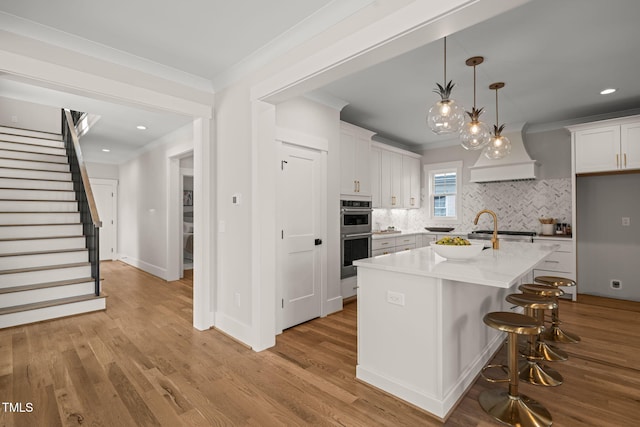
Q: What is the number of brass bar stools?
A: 4